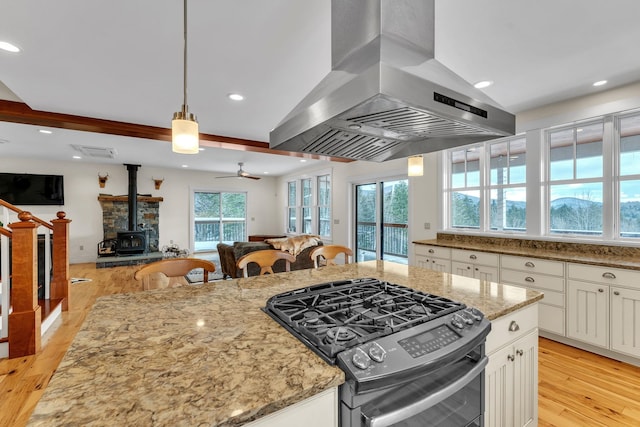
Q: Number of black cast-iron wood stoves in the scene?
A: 1